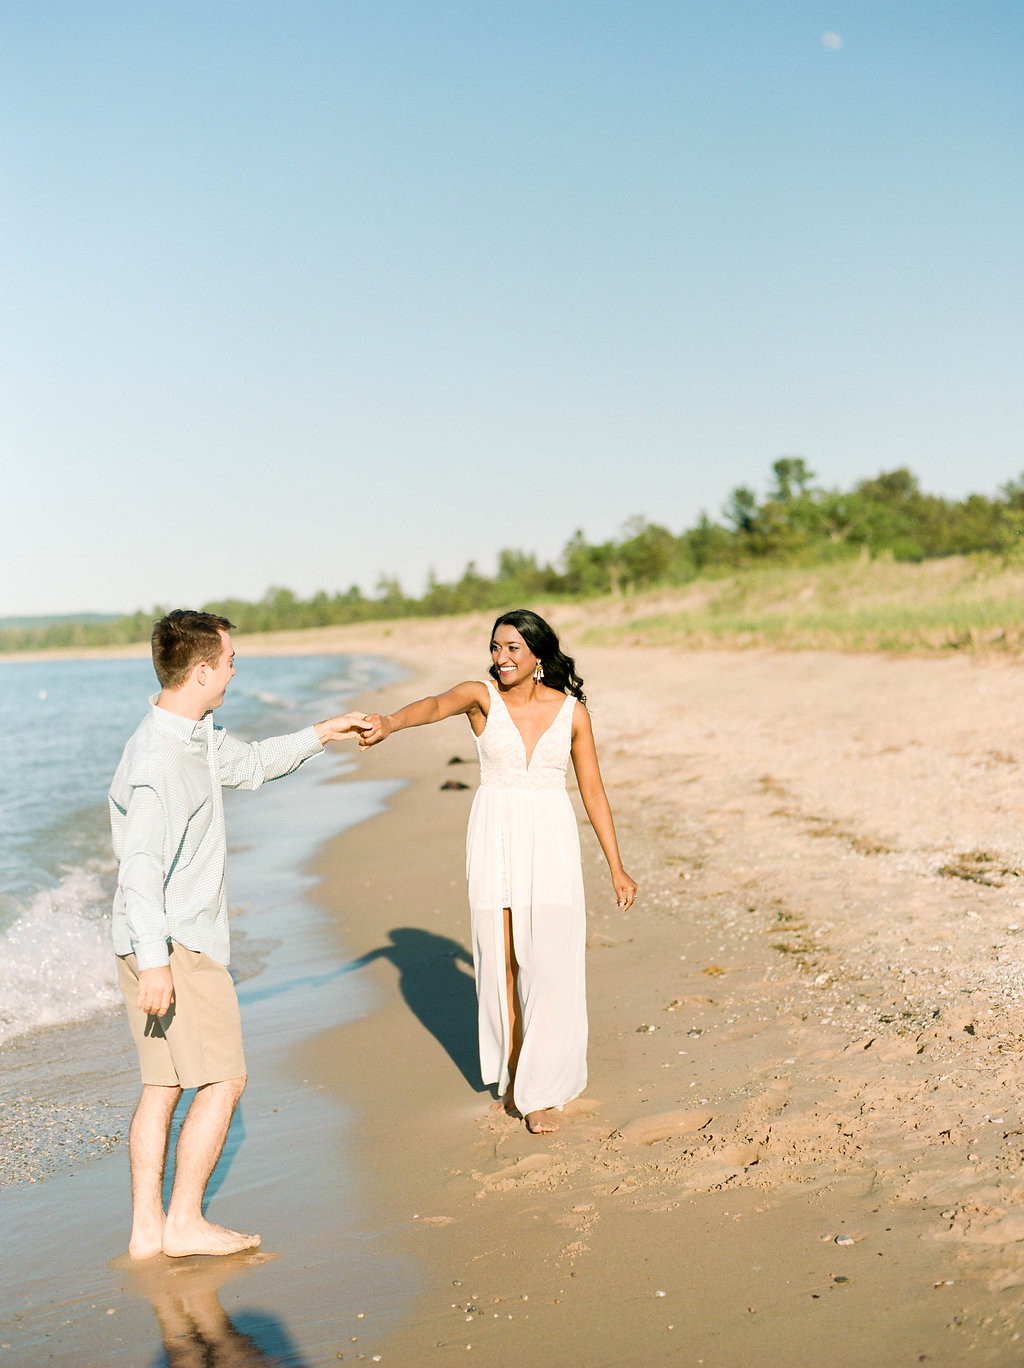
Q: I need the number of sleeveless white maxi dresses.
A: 1